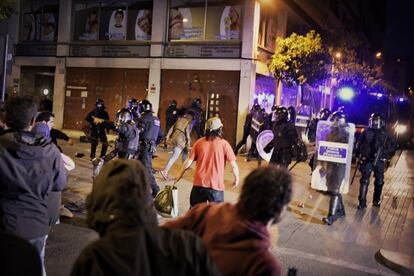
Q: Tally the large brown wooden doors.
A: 2